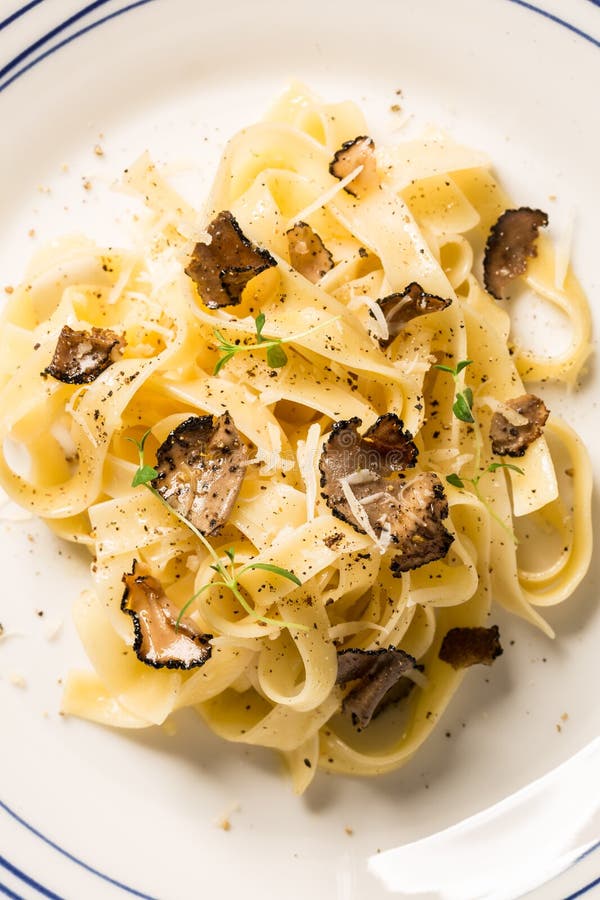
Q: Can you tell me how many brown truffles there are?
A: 12